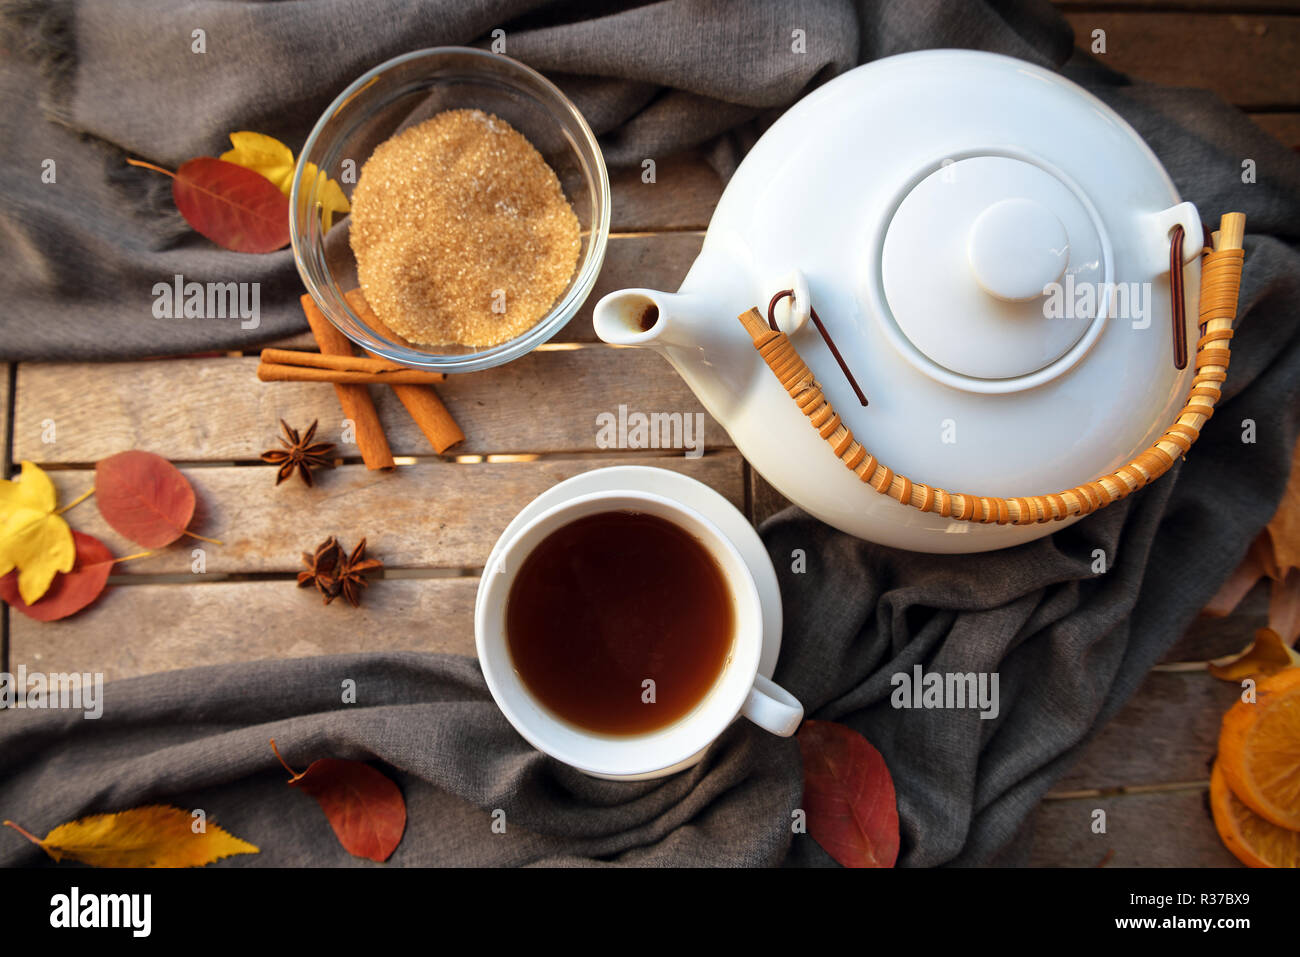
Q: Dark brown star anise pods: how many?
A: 3